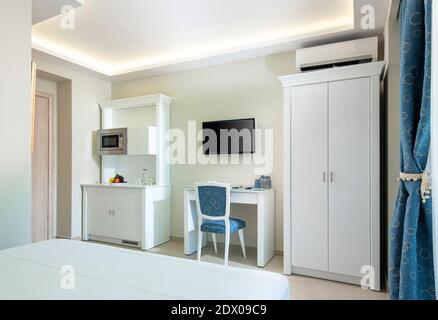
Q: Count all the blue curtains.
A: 1